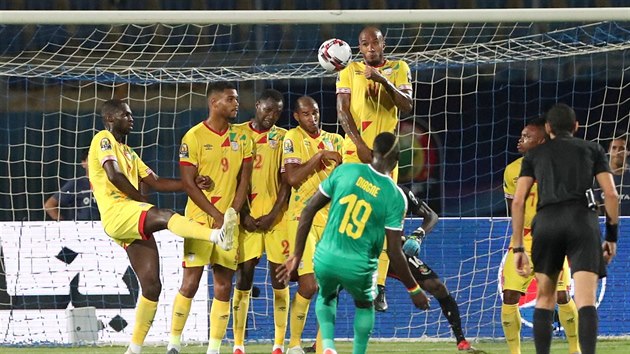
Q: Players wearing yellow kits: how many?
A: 6